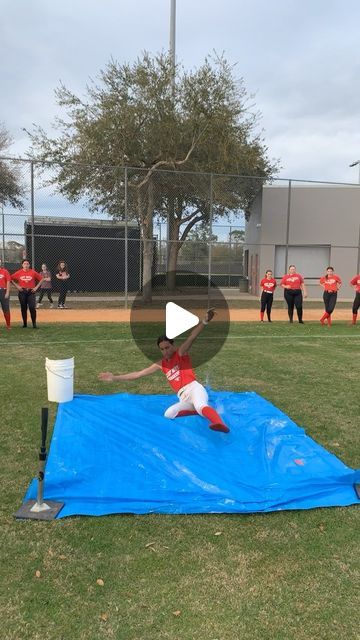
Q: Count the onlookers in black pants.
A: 8